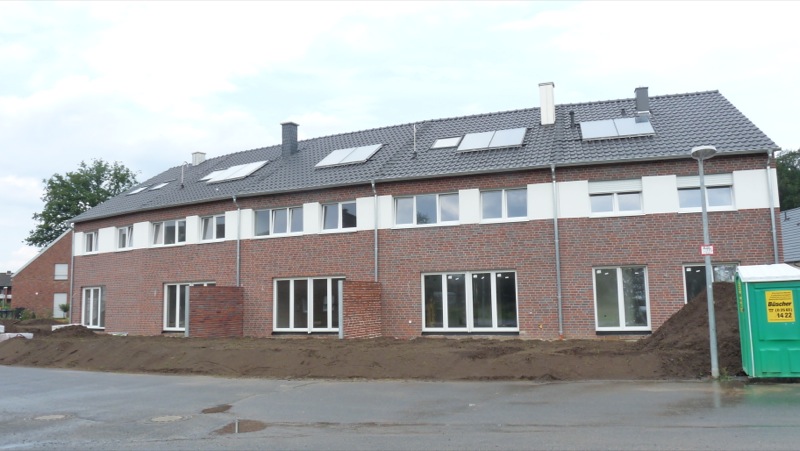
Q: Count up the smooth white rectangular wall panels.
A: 11